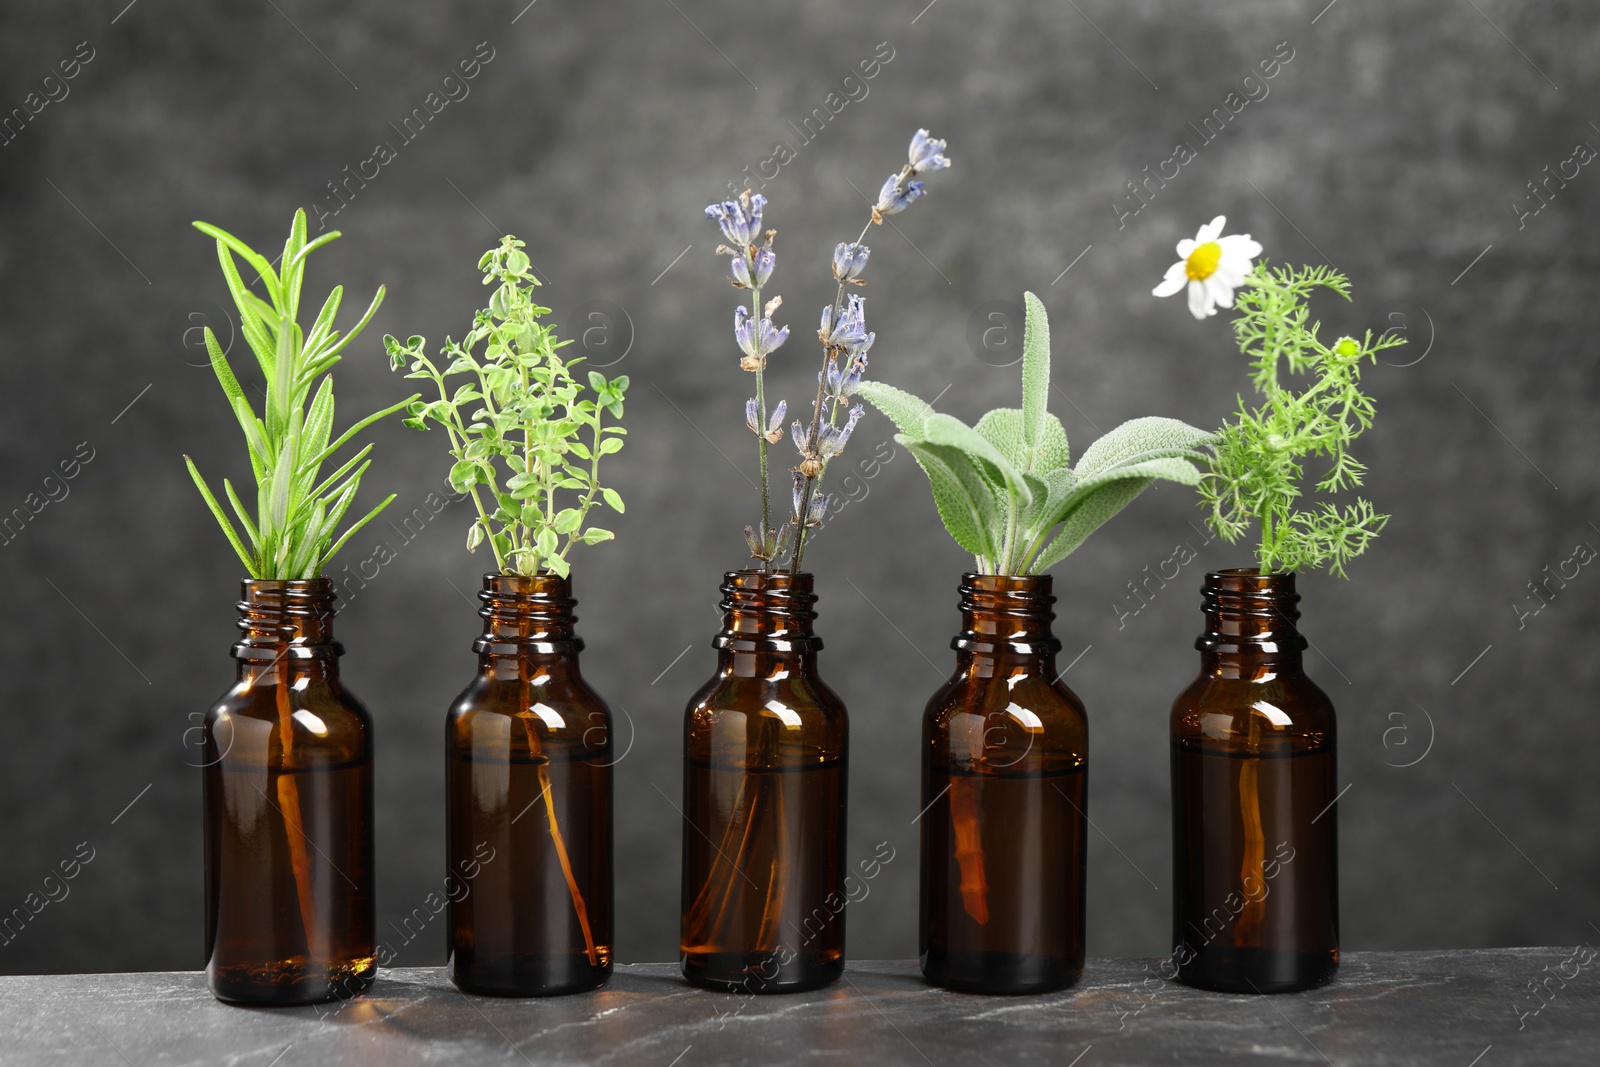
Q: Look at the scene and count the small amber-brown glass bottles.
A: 5